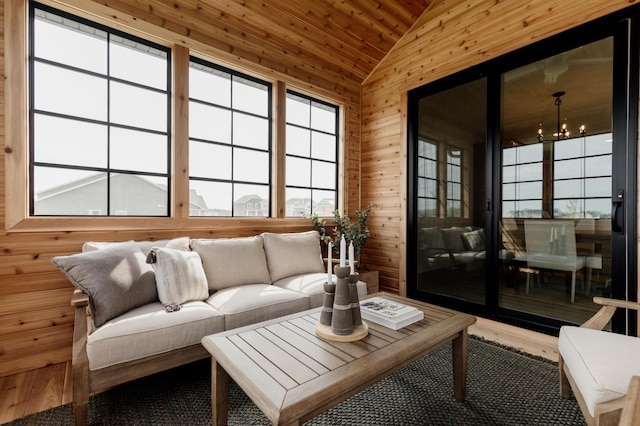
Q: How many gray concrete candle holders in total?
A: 3